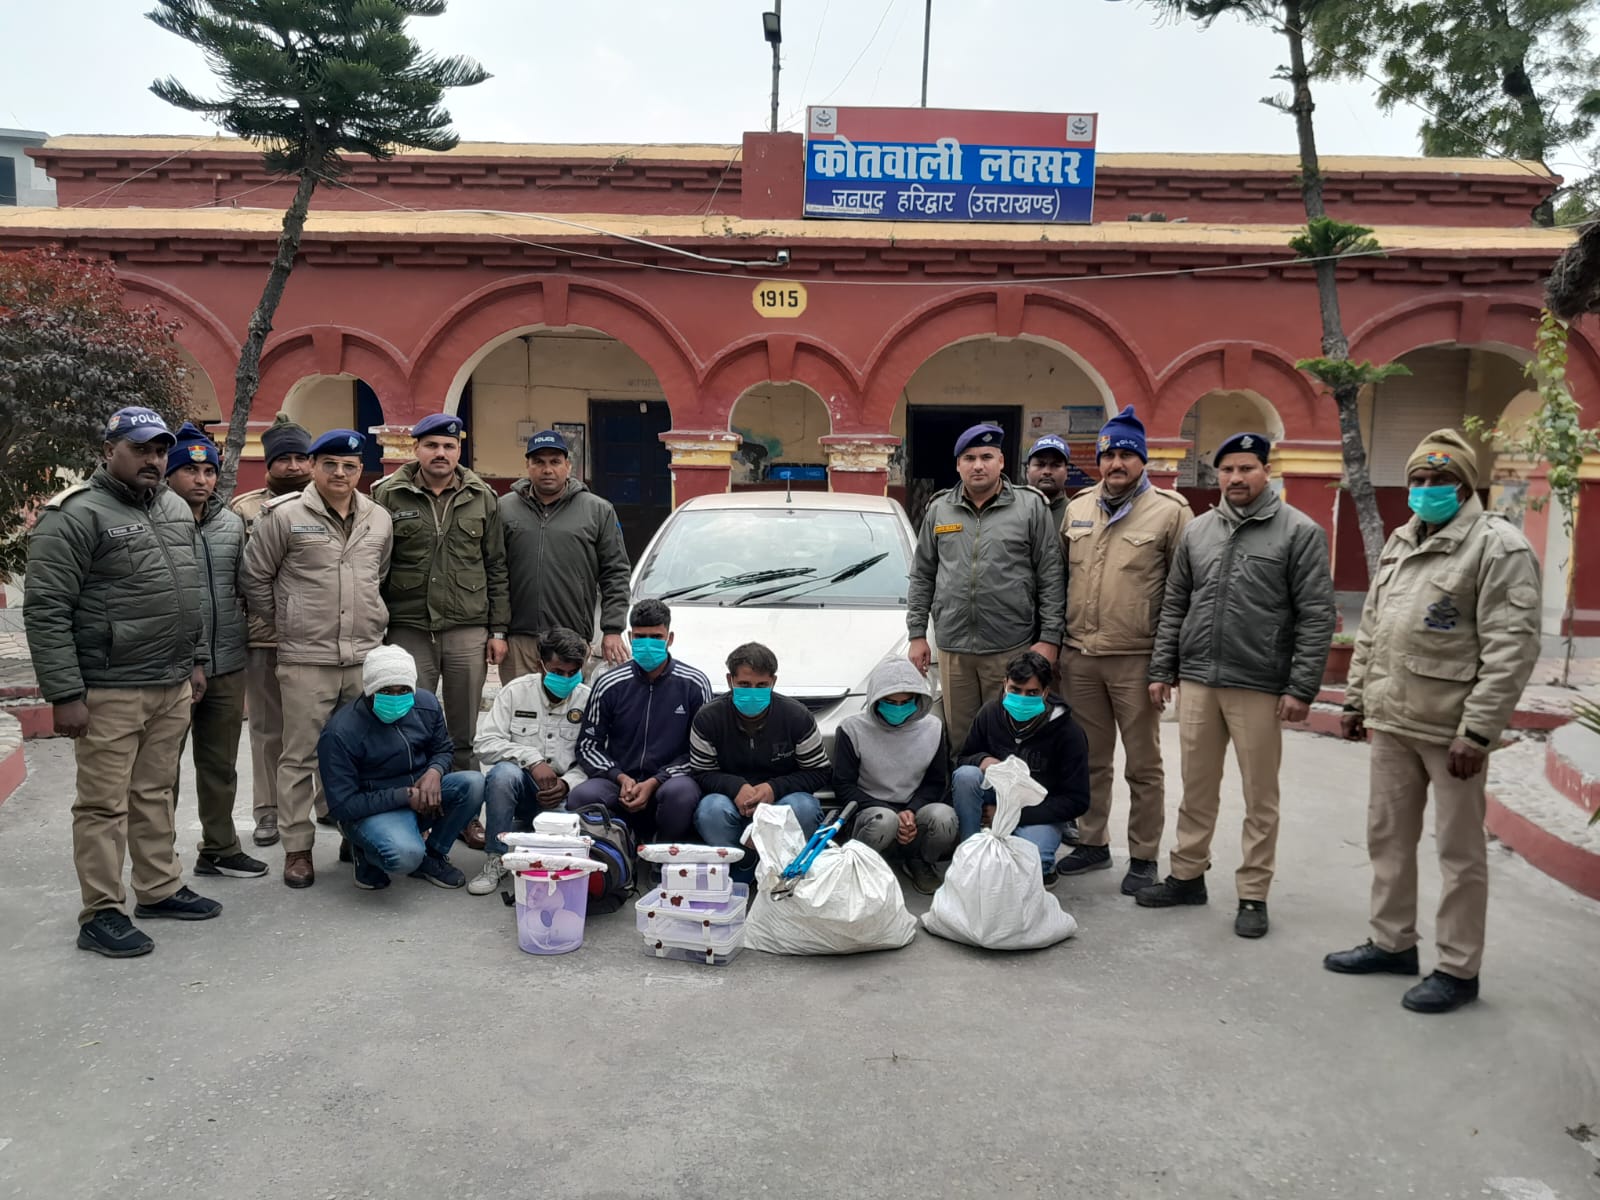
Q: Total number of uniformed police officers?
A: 11